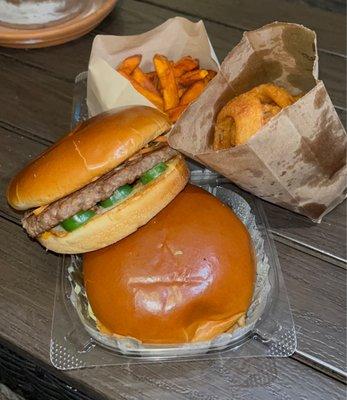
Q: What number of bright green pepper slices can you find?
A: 3